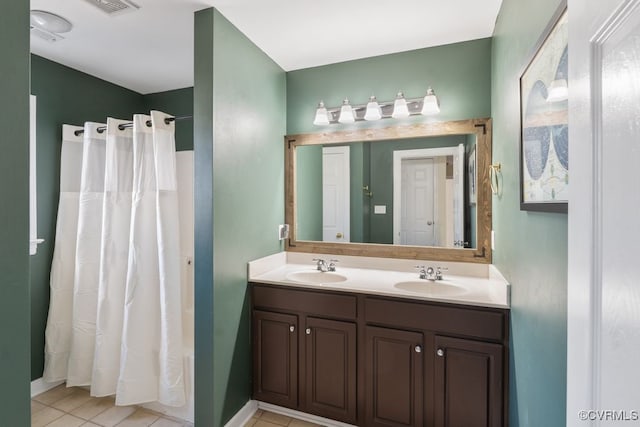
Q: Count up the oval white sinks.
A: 2